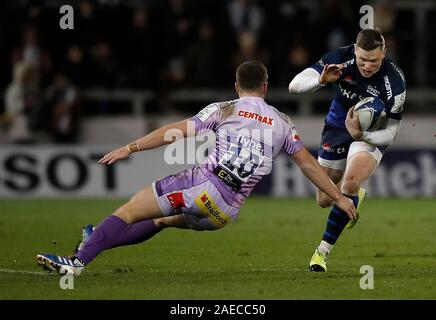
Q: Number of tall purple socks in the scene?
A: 2